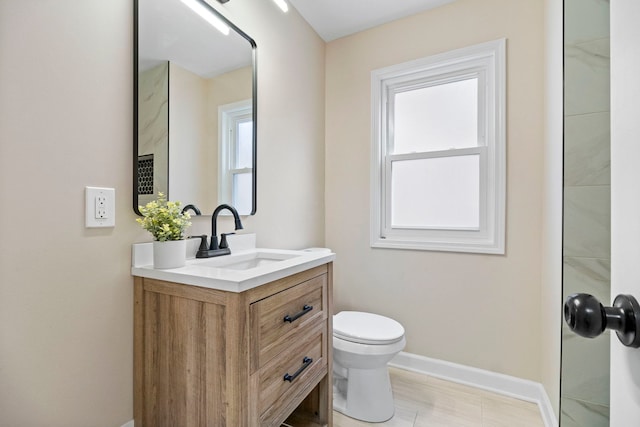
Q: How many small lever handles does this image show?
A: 2